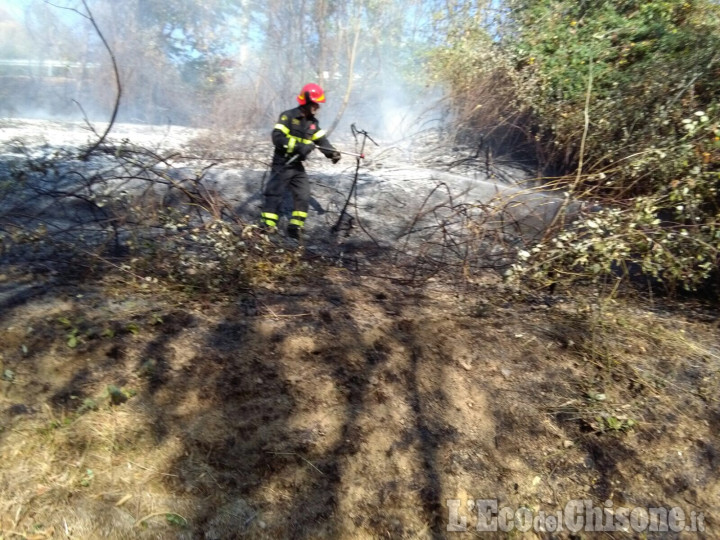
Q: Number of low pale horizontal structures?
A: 1